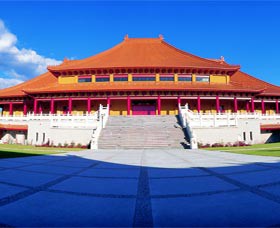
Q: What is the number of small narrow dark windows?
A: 4